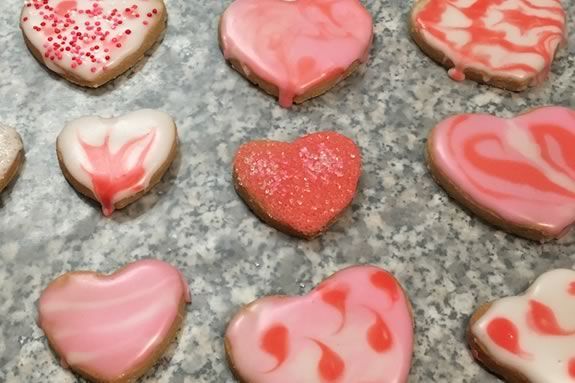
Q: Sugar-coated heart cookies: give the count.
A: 1